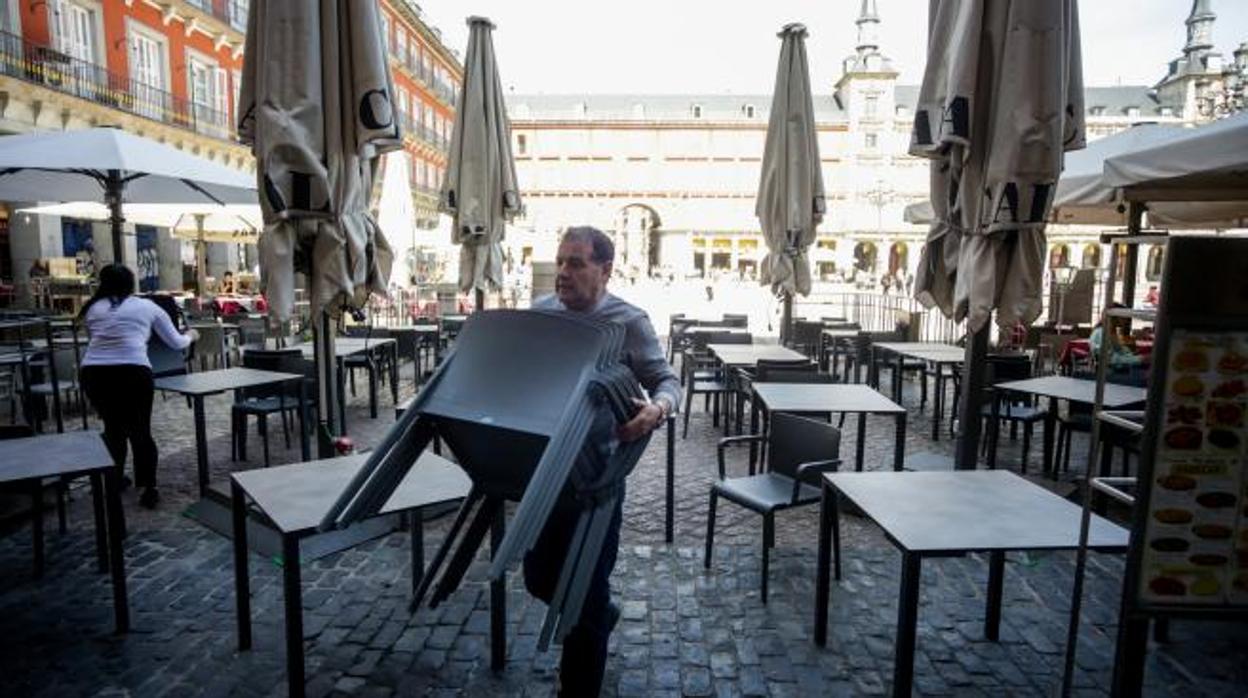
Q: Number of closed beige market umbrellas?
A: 4